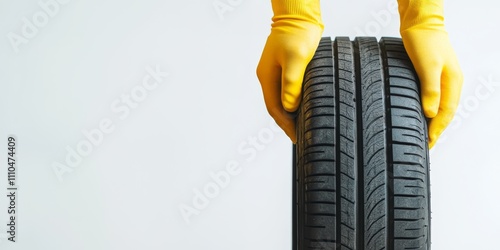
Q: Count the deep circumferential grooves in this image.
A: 3